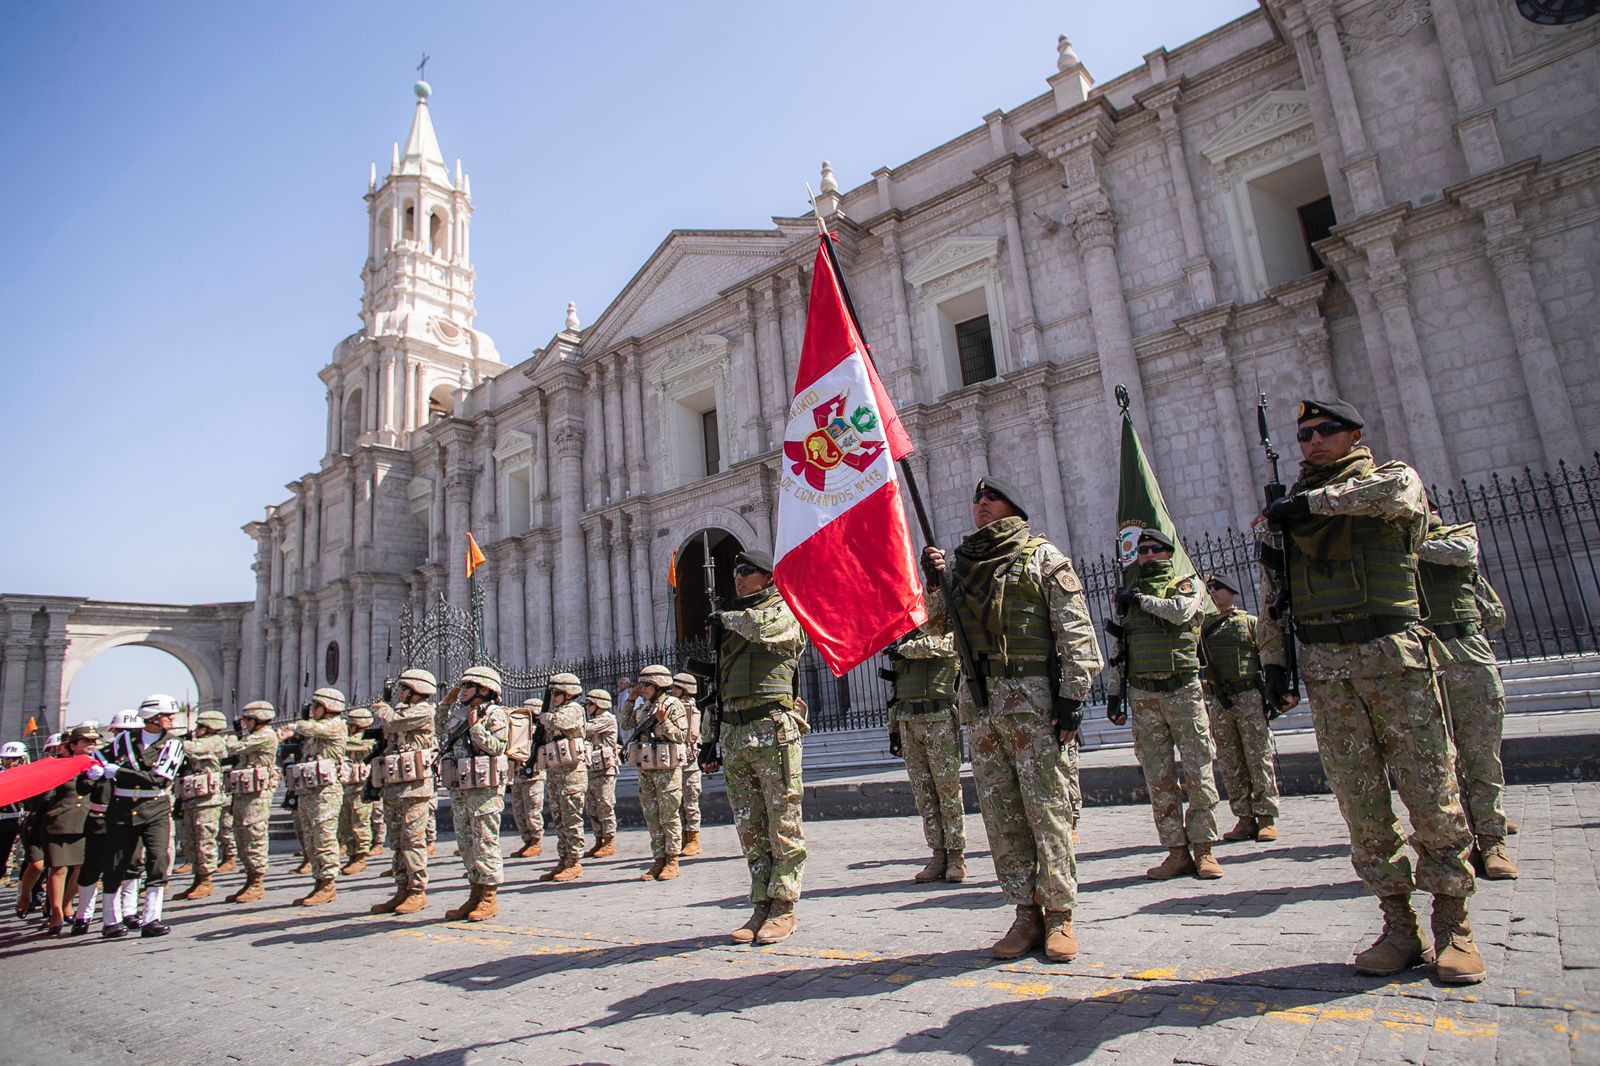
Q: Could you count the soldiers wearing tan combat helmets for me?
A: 11